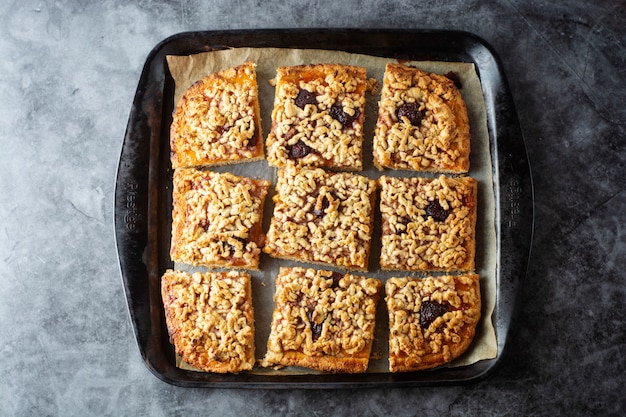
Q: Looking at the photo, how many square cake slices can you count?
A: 9